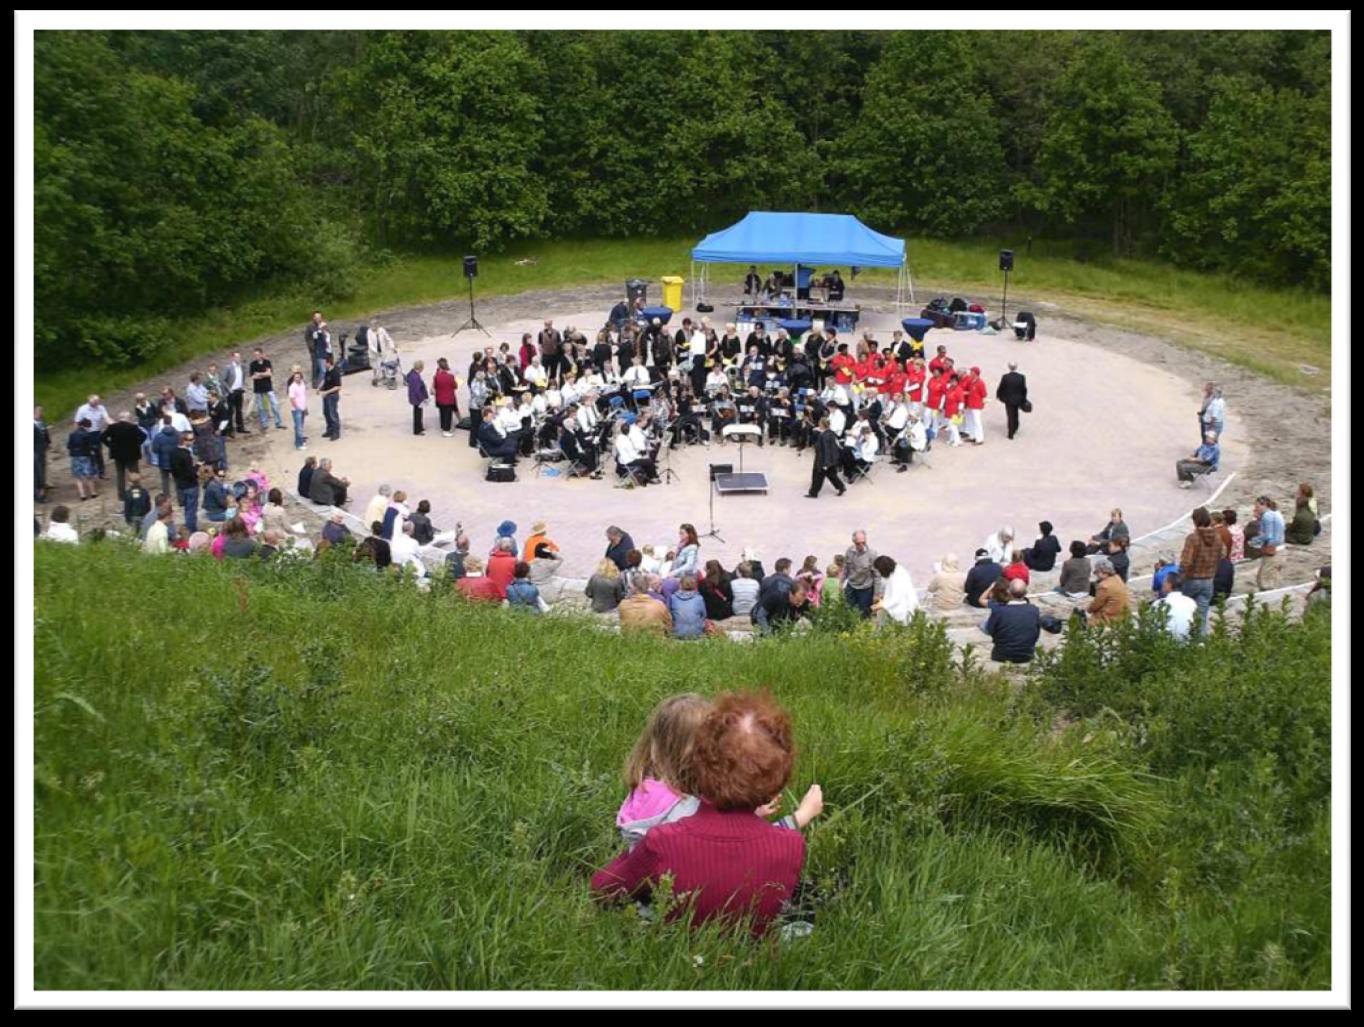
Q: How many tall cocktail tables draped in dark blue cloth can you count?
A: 3